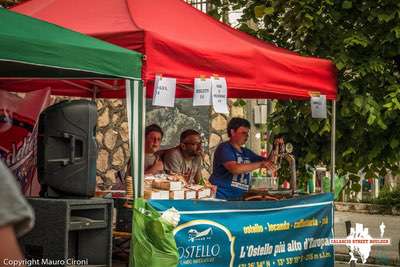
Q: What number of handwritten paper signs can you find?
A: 4